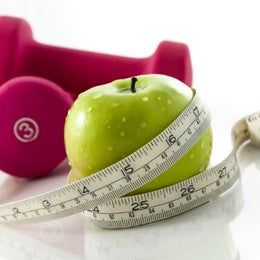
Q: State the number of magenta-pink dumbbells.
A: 2